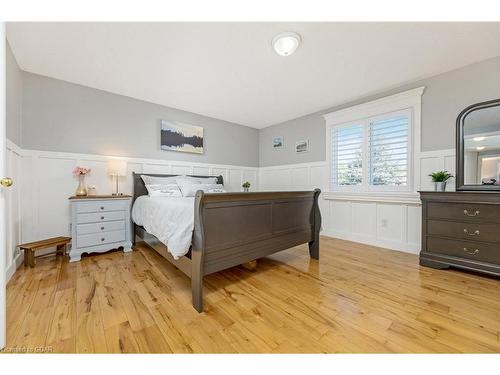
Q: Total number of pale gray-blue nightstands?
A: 1